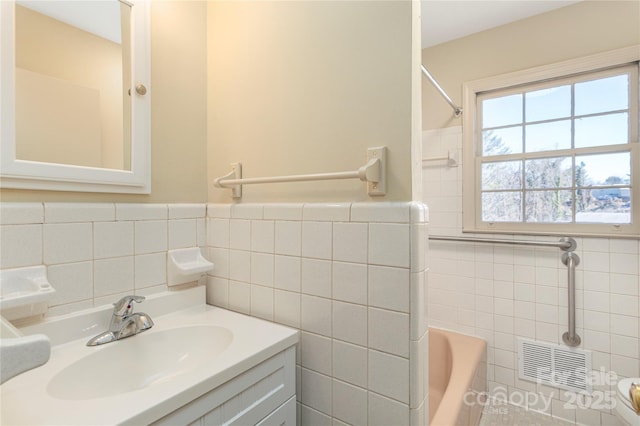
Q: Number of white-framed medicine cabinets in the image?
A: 1